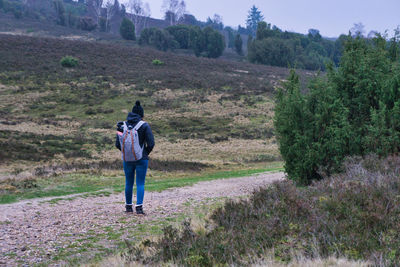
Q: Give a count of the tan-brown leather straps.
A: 2